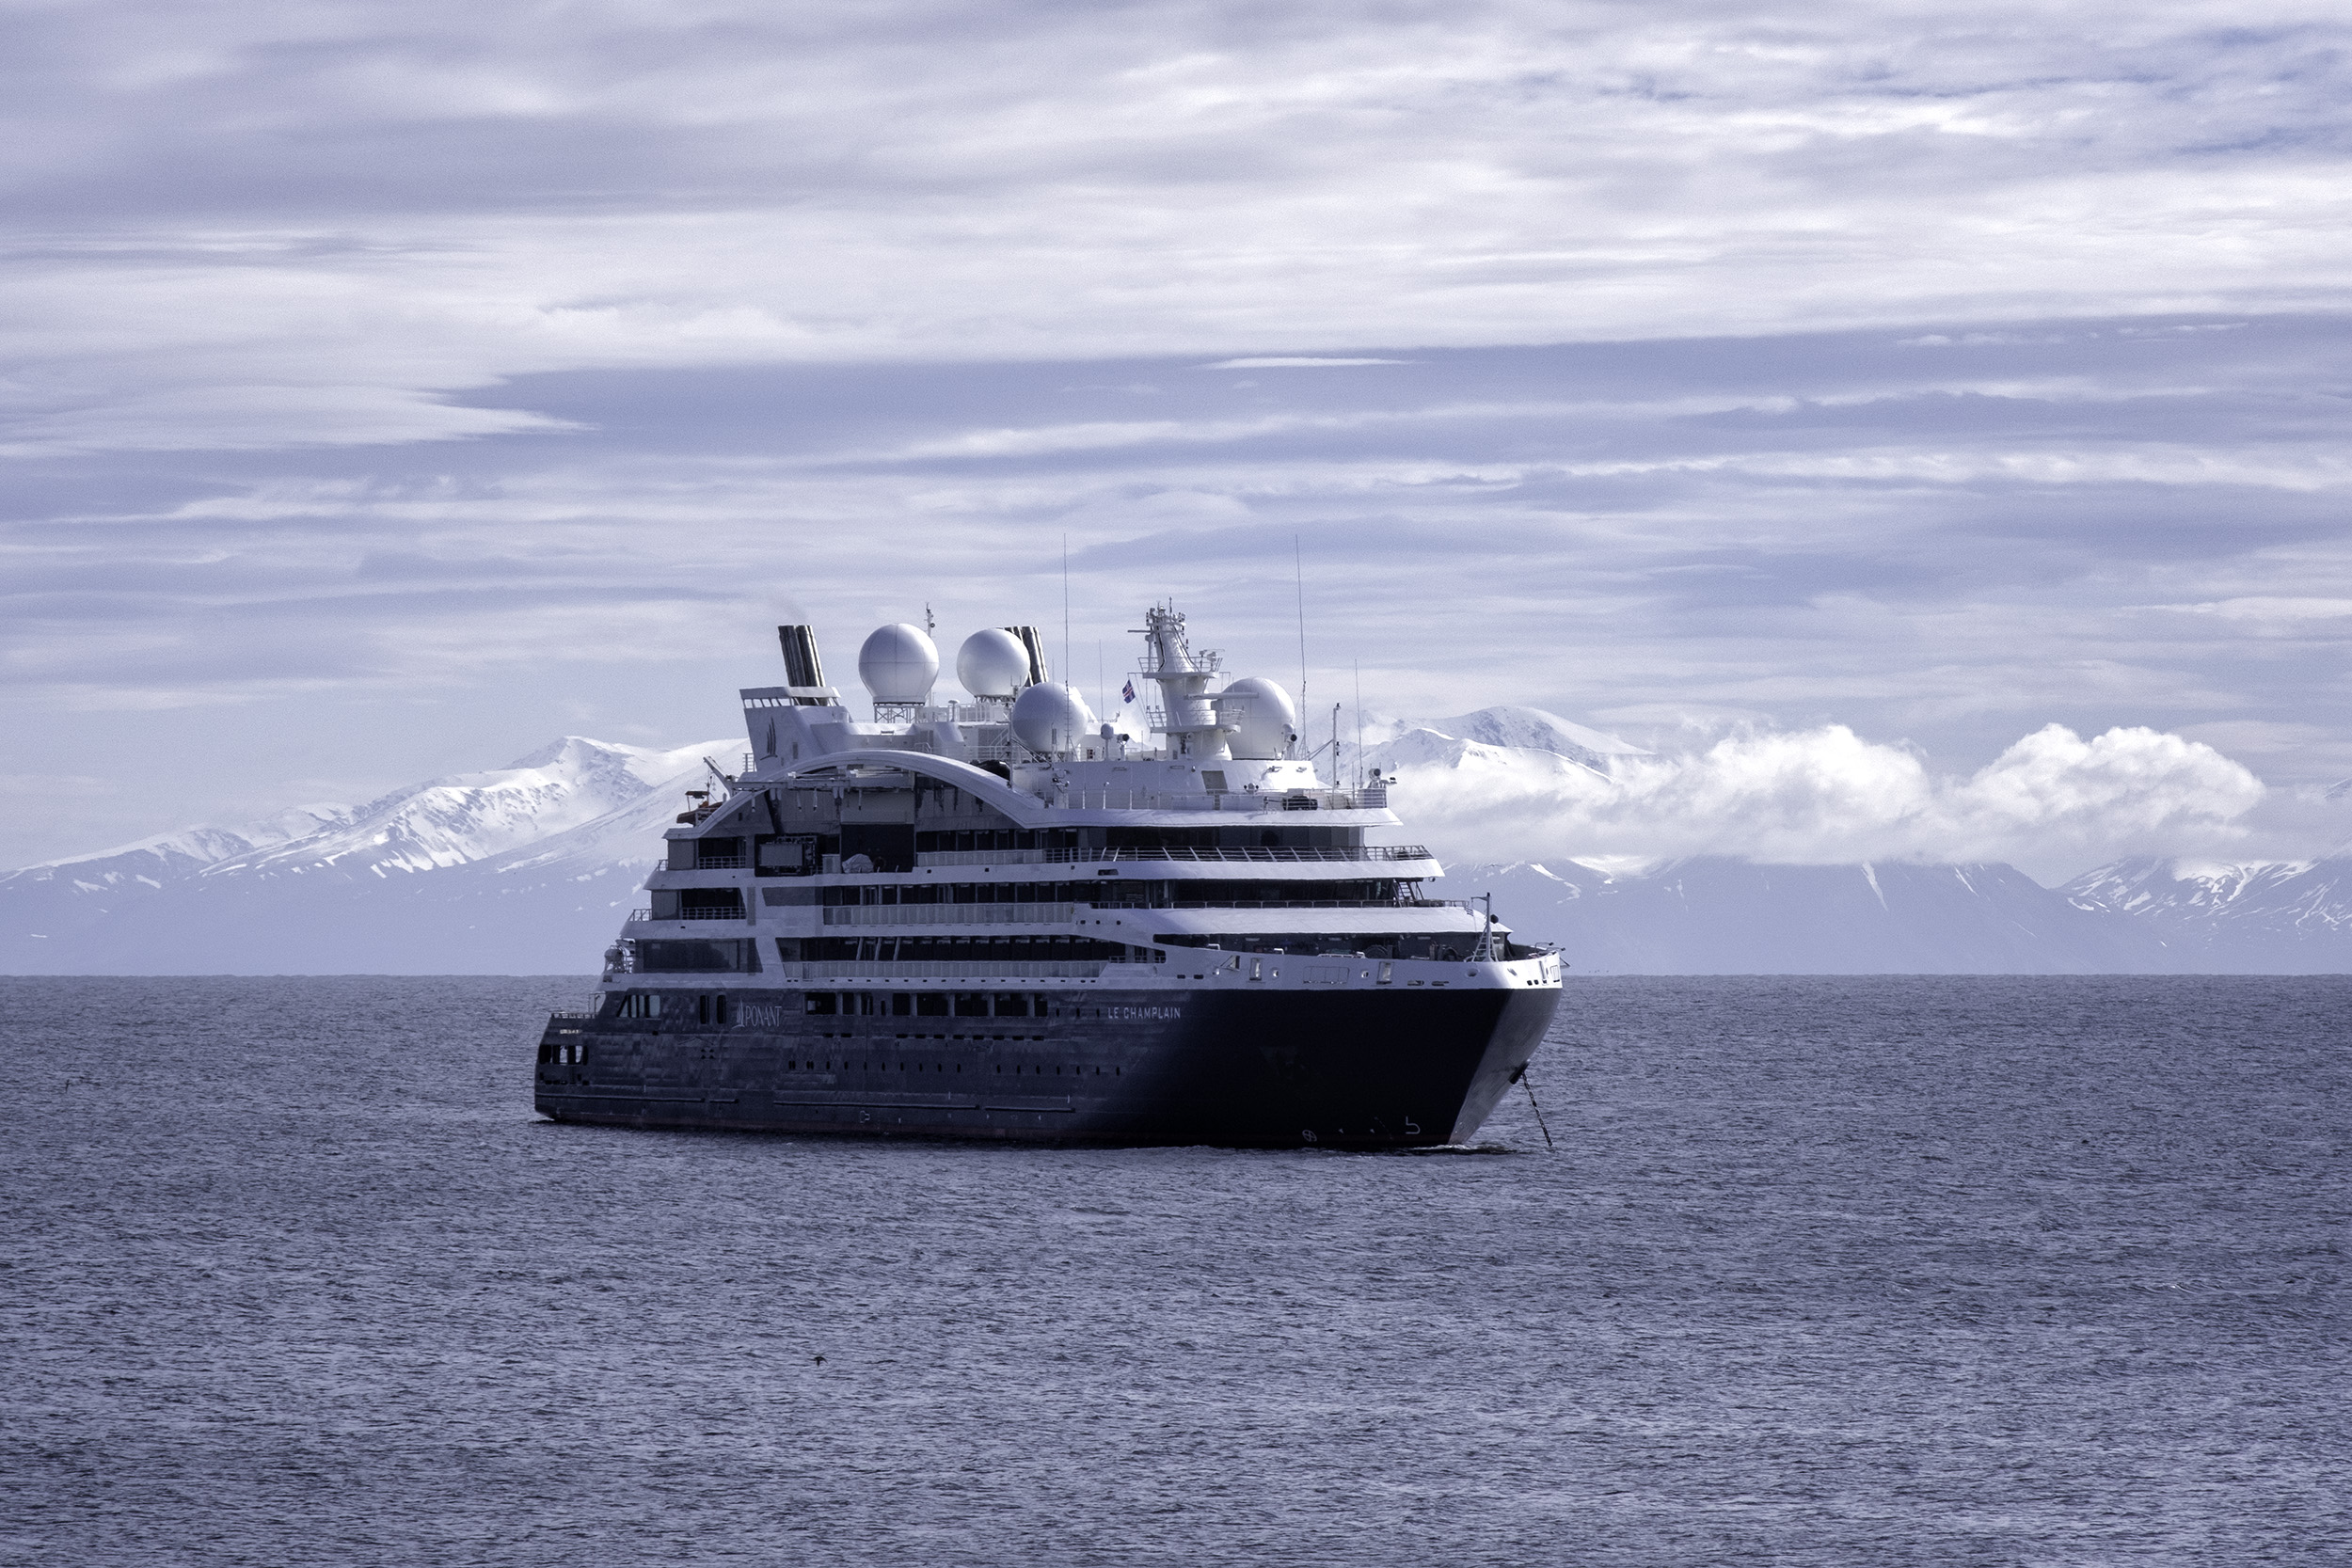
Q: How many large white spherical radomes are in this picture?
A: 4